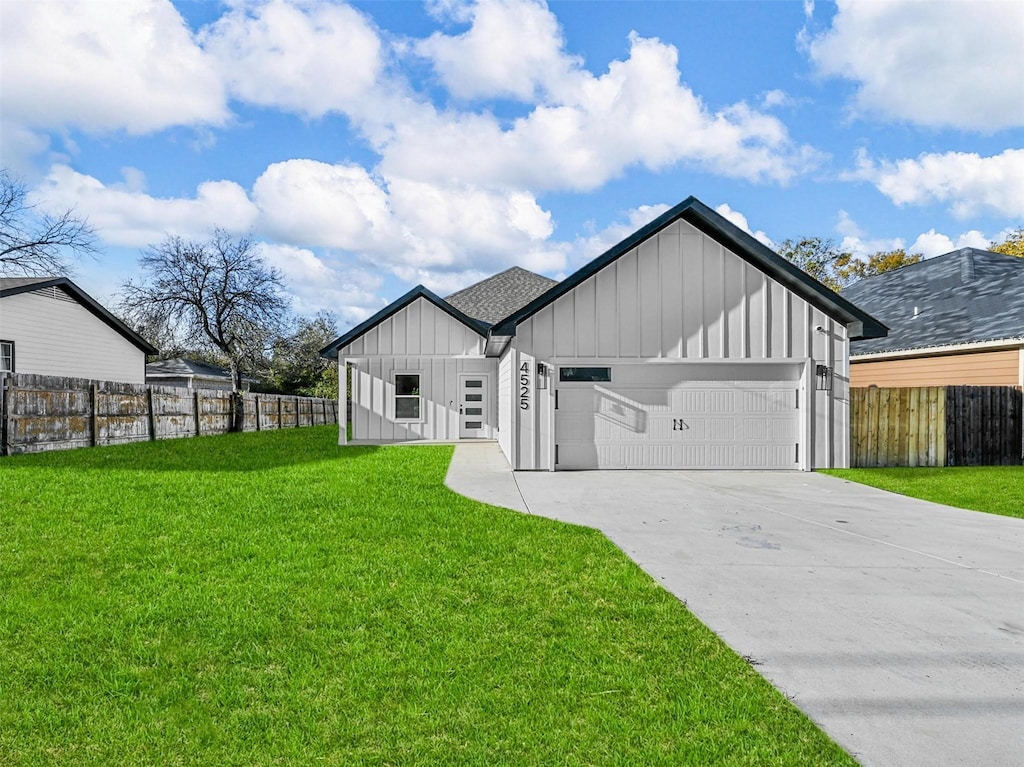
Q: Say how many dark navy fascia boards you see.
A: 4